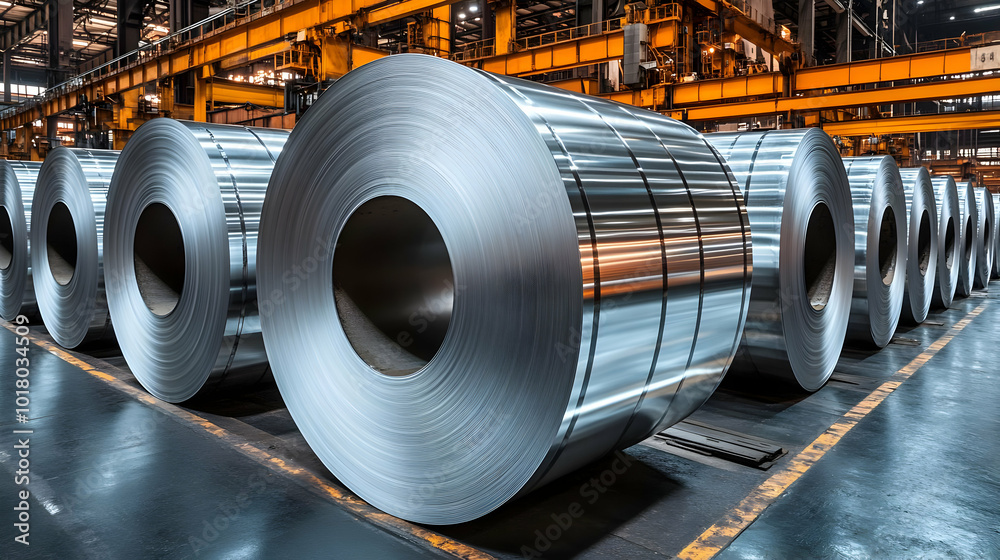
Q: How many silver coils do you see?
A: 11